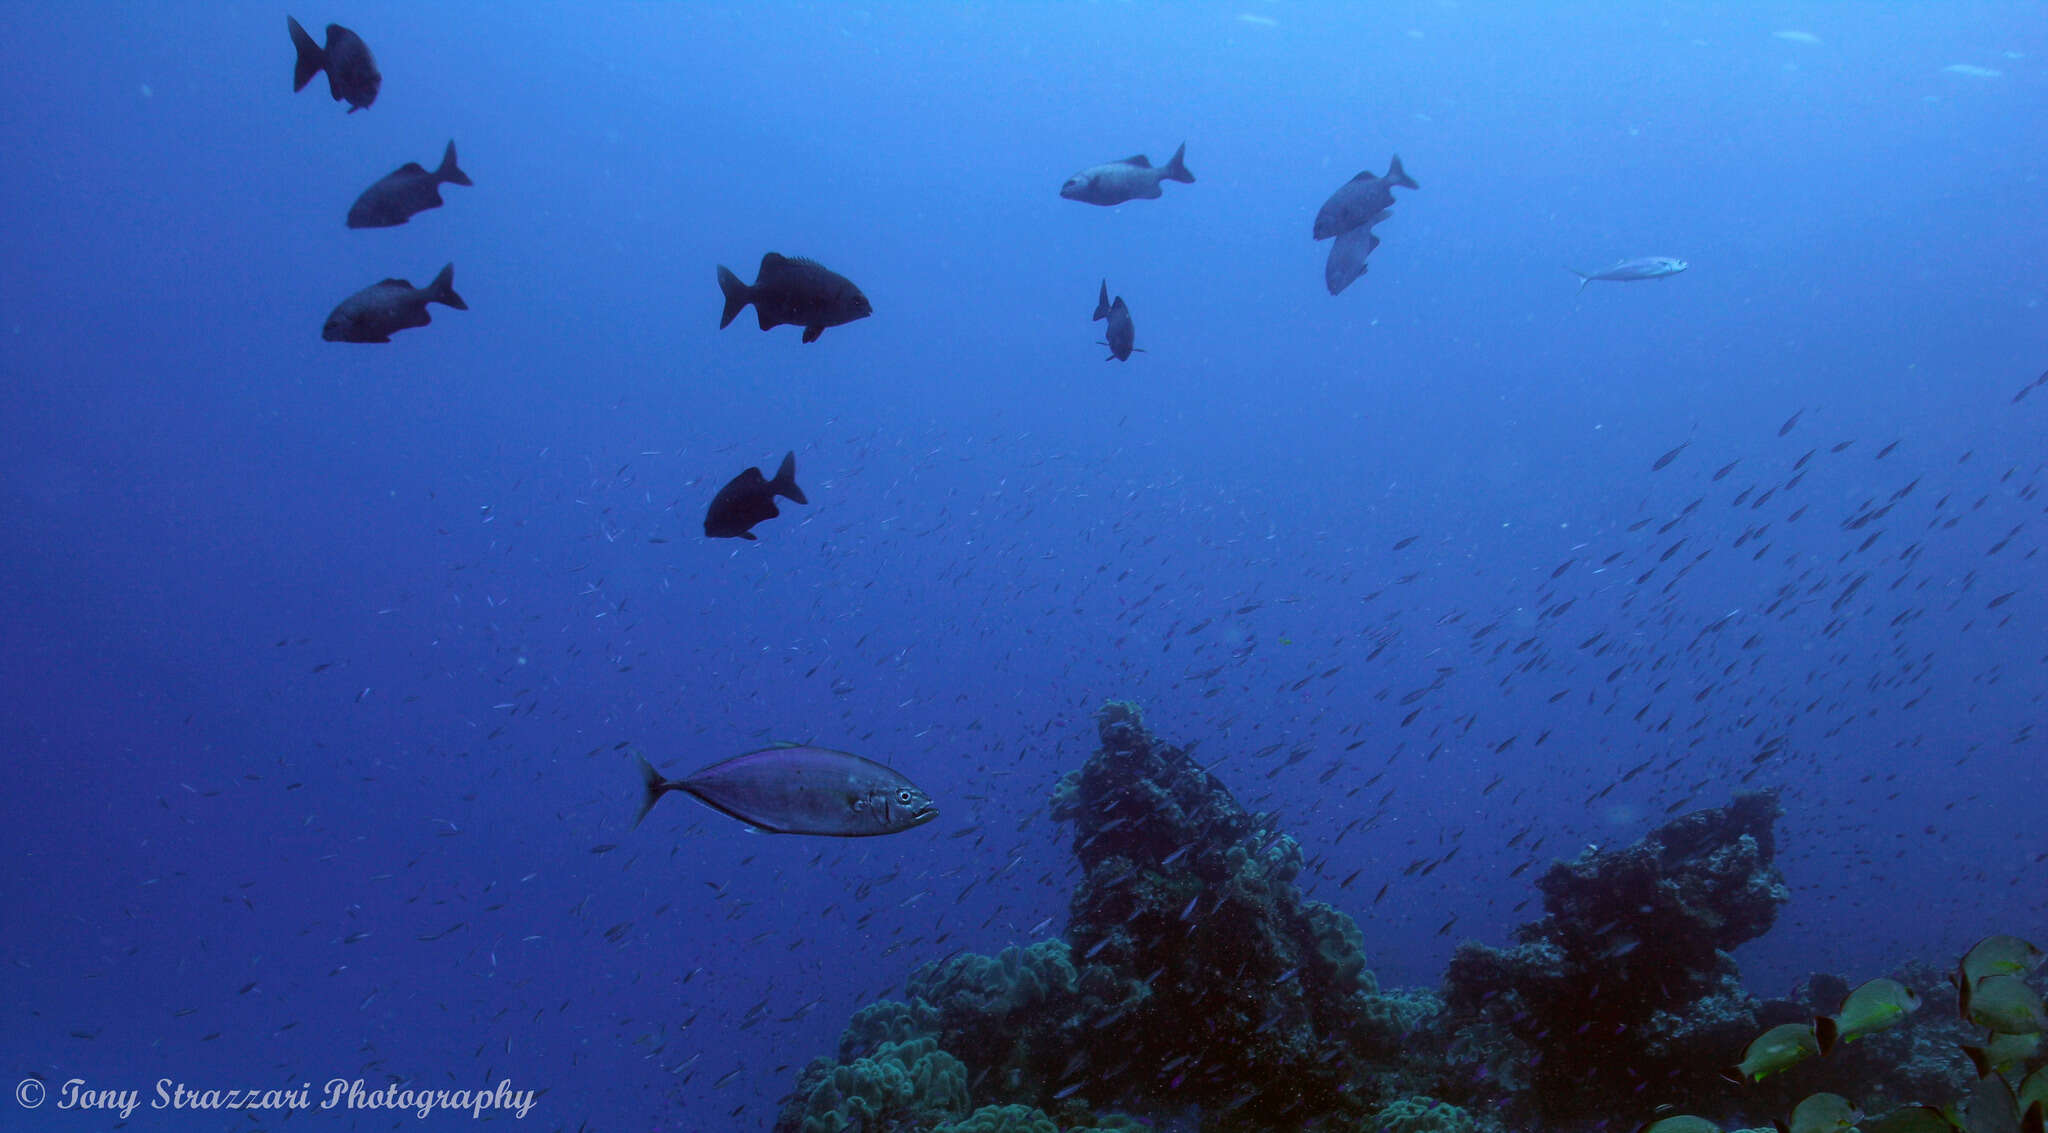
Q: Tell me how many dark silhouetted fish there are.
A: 9